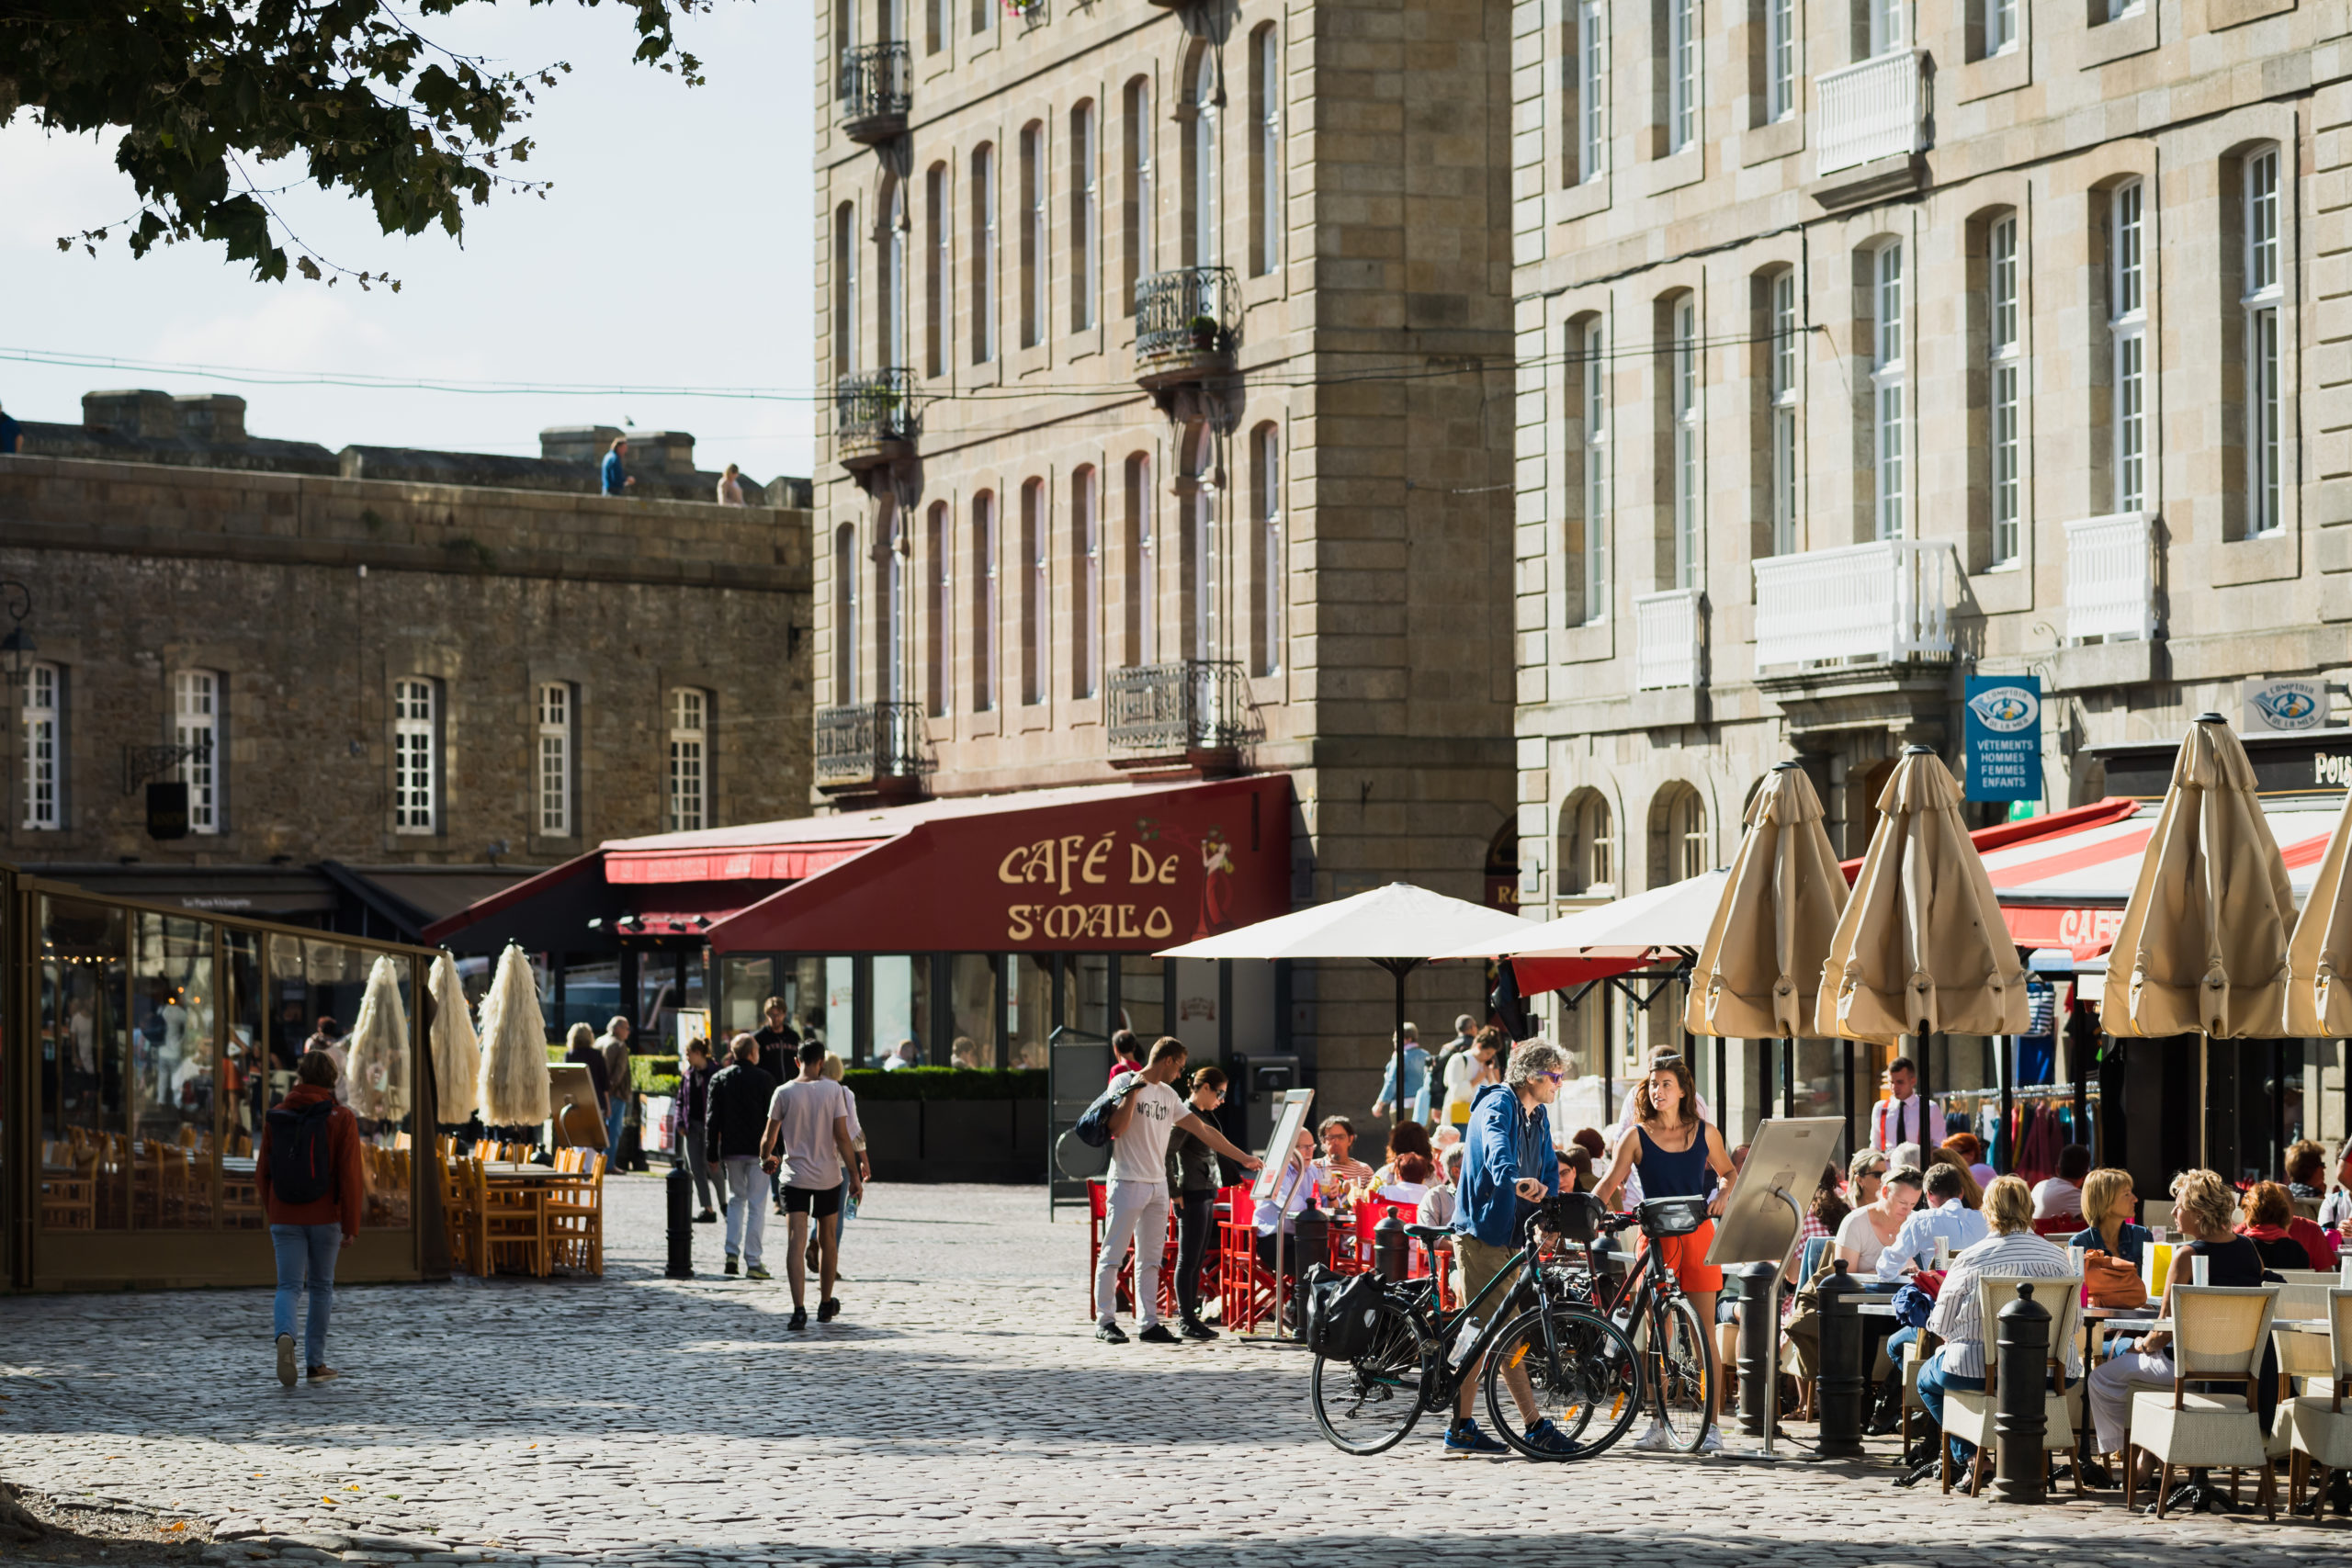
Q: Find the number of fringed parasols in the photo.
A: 3